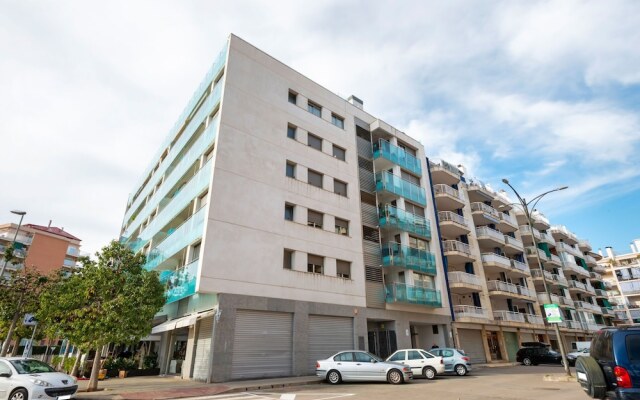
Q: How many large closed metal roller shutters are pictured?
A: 2